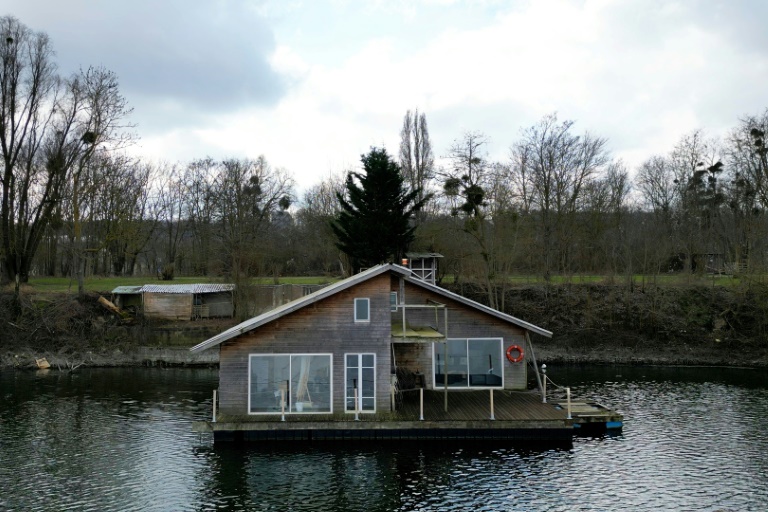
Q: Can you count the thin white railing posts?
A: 7